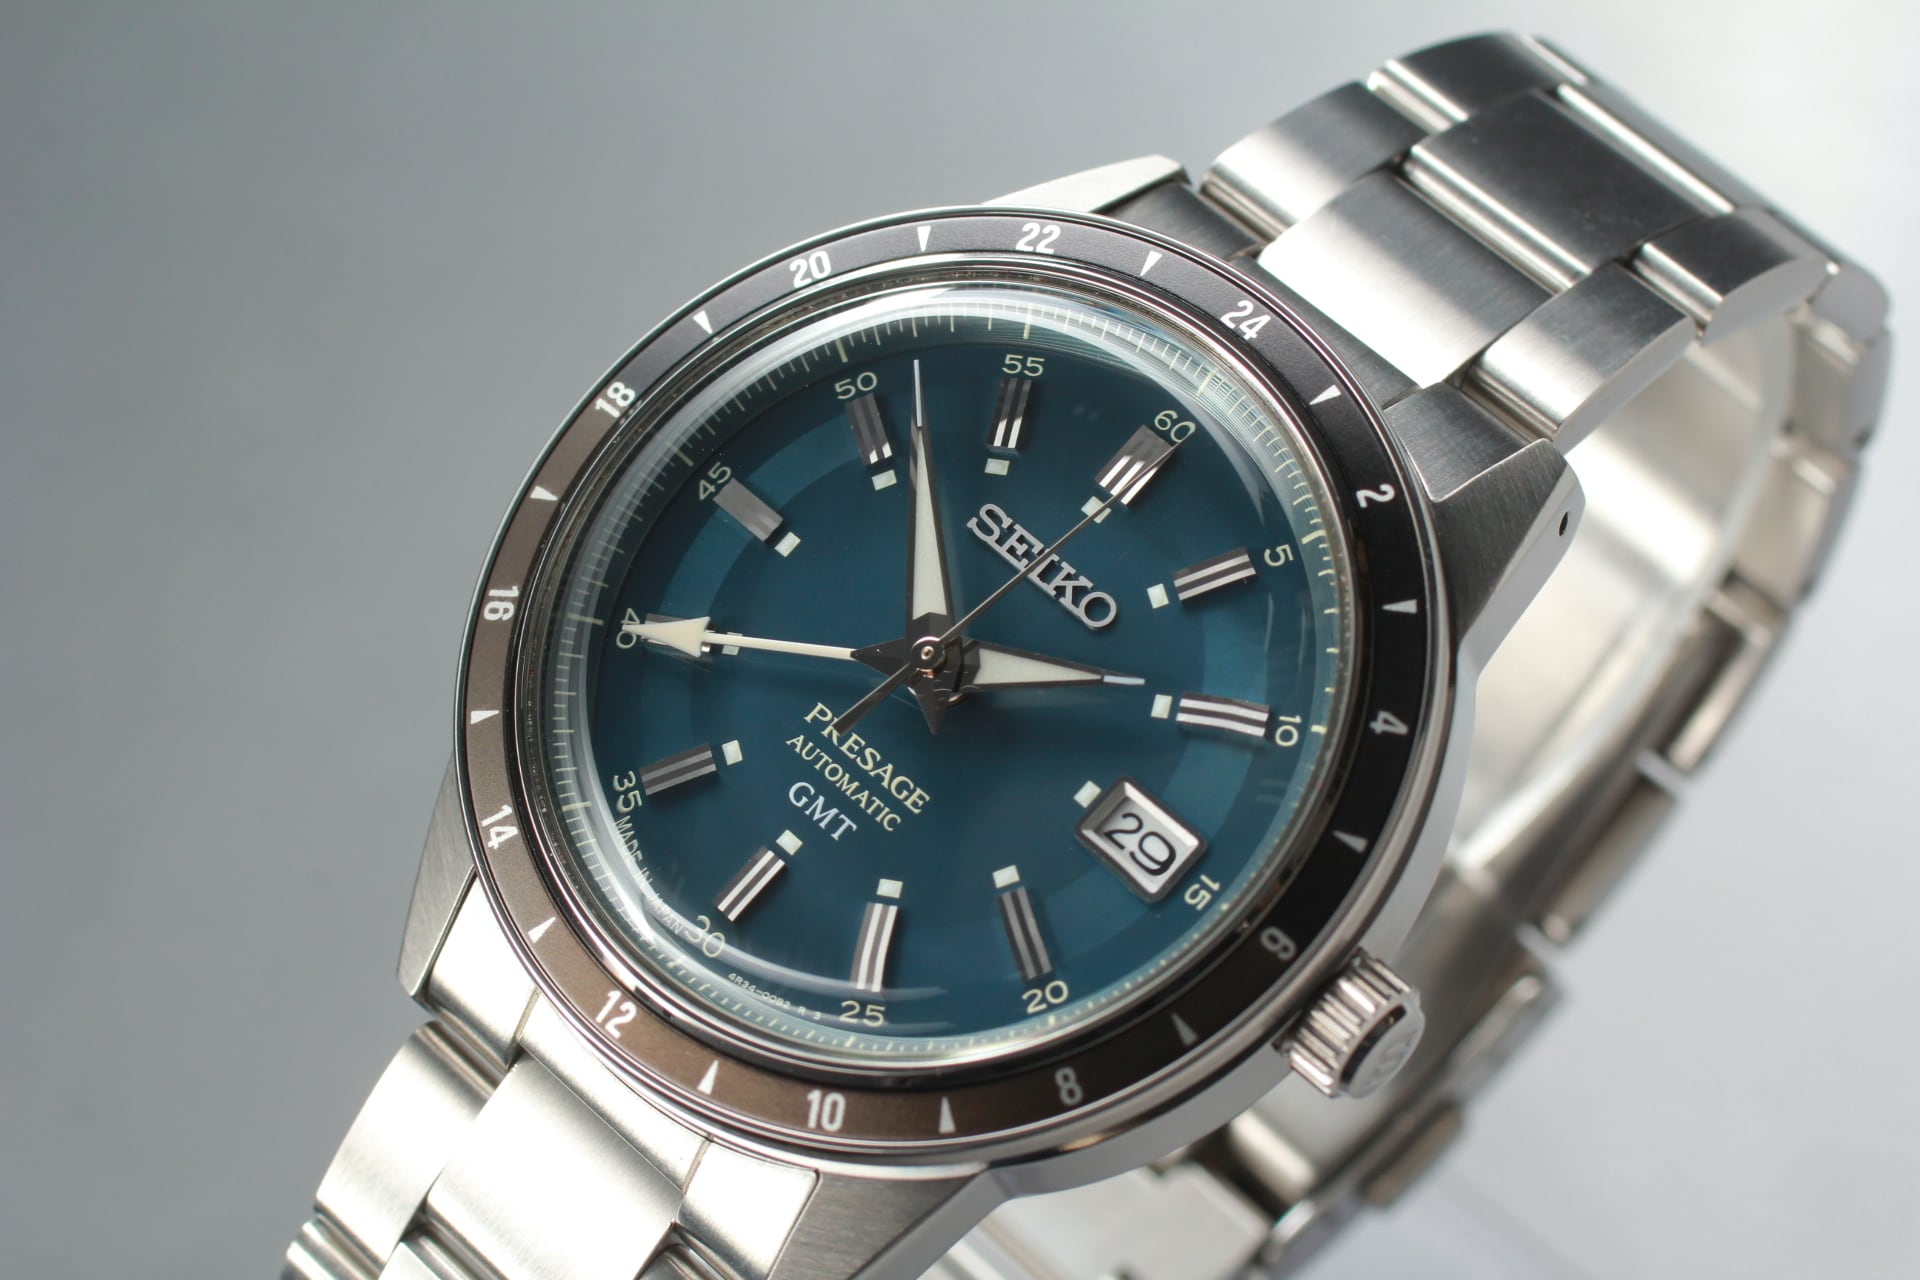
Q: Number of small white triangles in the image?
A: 12